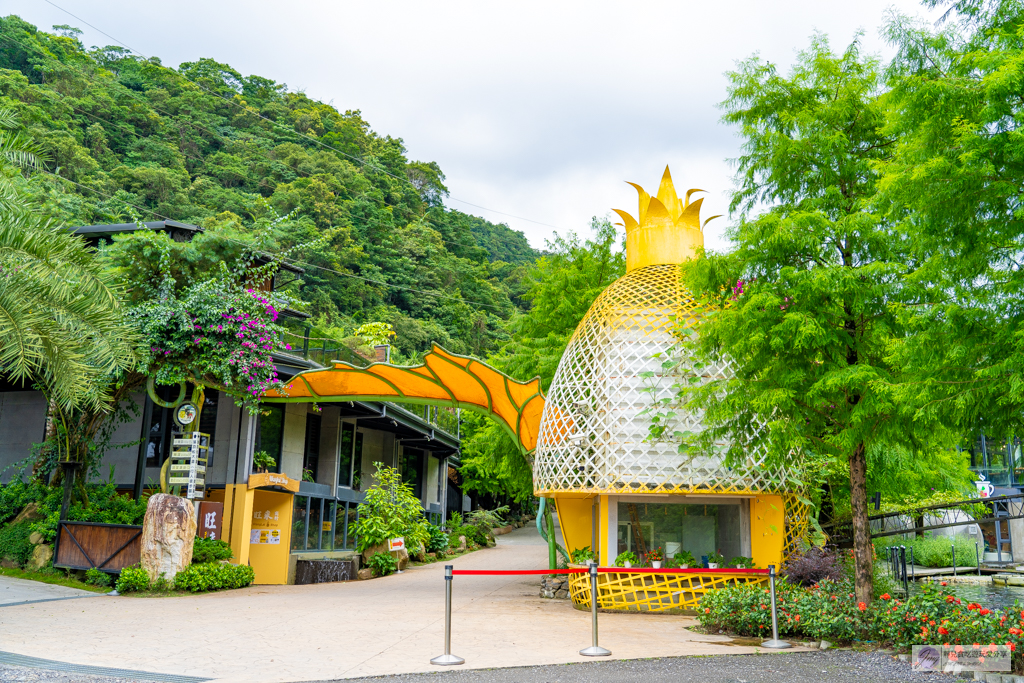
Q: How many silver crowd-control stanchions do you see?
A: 3